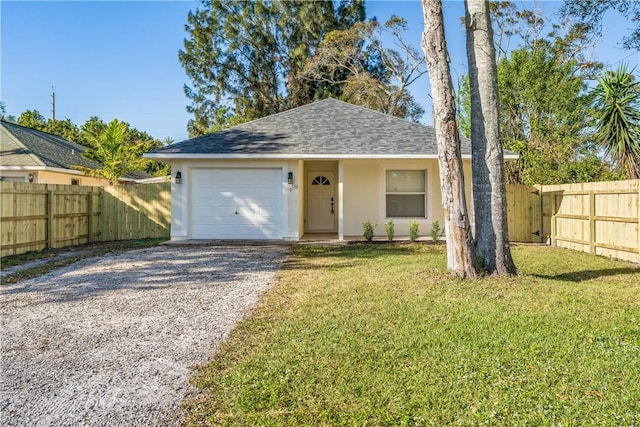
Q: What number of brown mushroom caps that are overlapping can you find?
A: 0